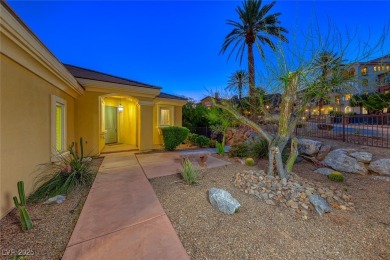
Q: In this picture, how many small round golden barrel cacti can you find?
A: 2